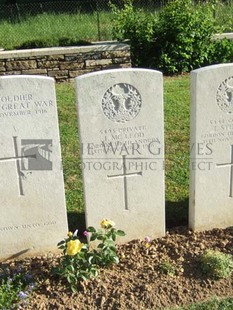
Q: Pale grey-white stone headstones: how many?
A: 3